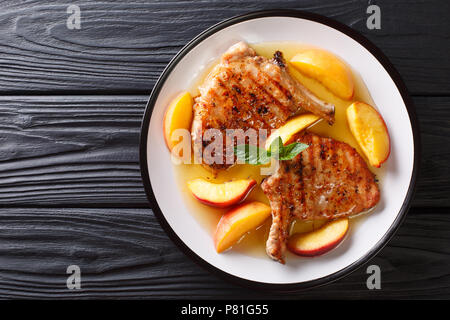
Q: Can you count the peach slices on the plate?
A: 7